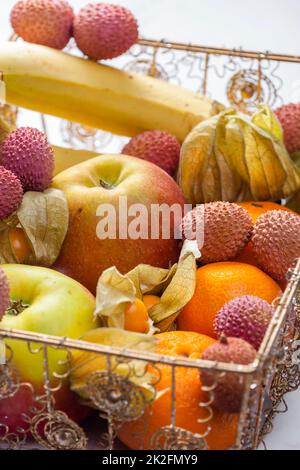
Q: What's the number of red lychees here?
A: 11